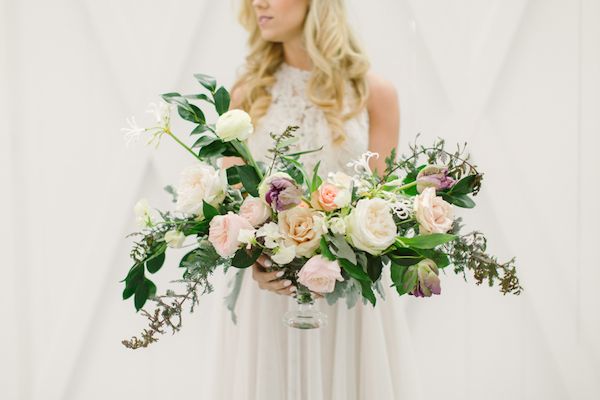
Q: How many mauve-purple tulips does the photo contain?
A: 3